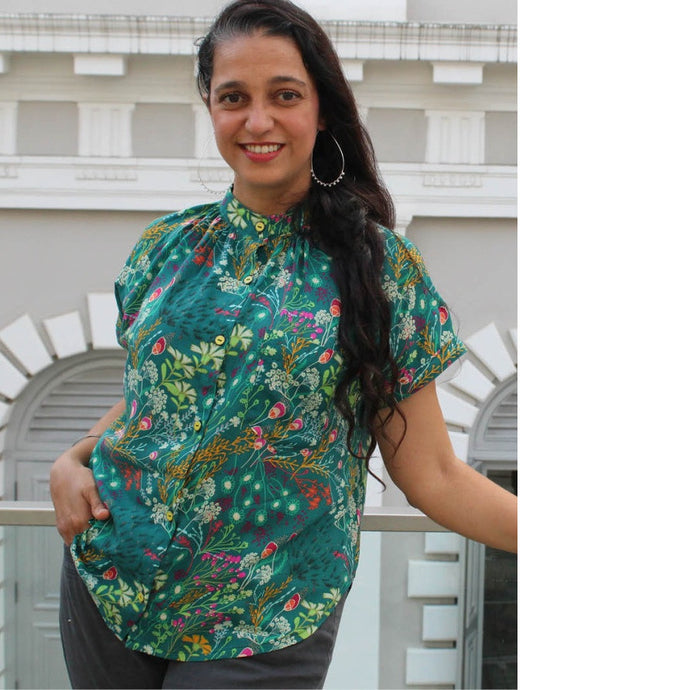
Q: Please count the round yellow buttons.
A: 6